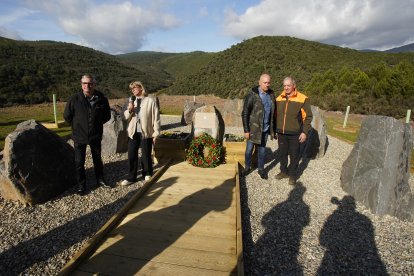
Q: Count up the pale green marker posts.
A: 3